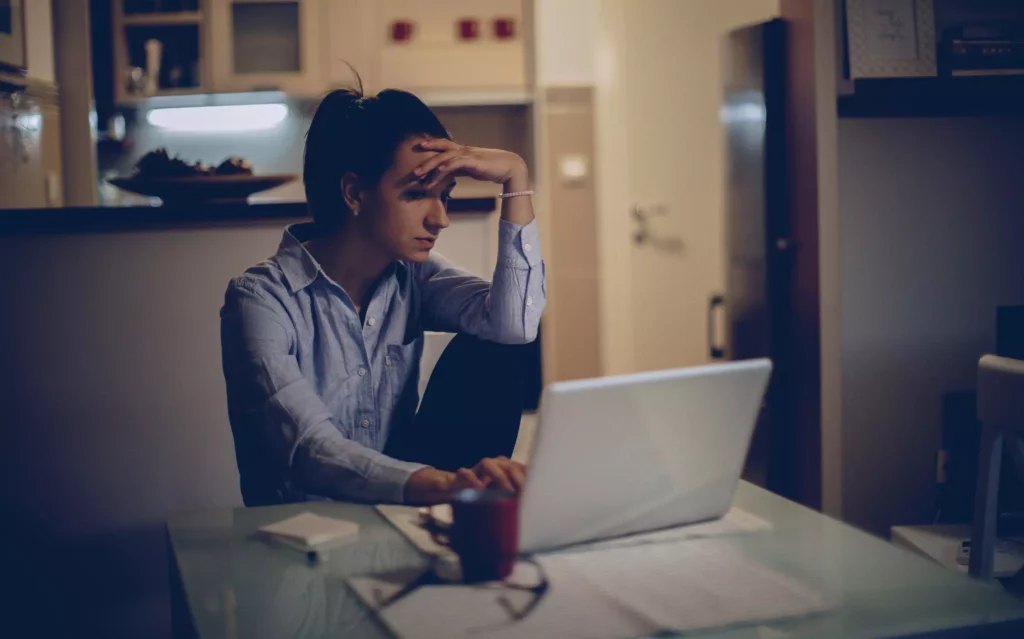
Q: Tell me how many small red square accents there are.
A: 3